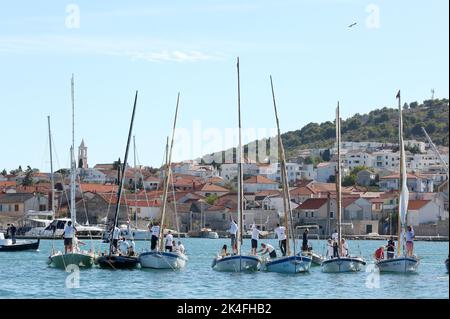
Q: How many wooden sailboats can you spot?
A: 7